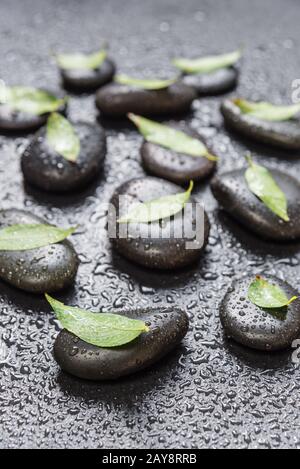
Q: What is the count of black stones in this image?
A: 12